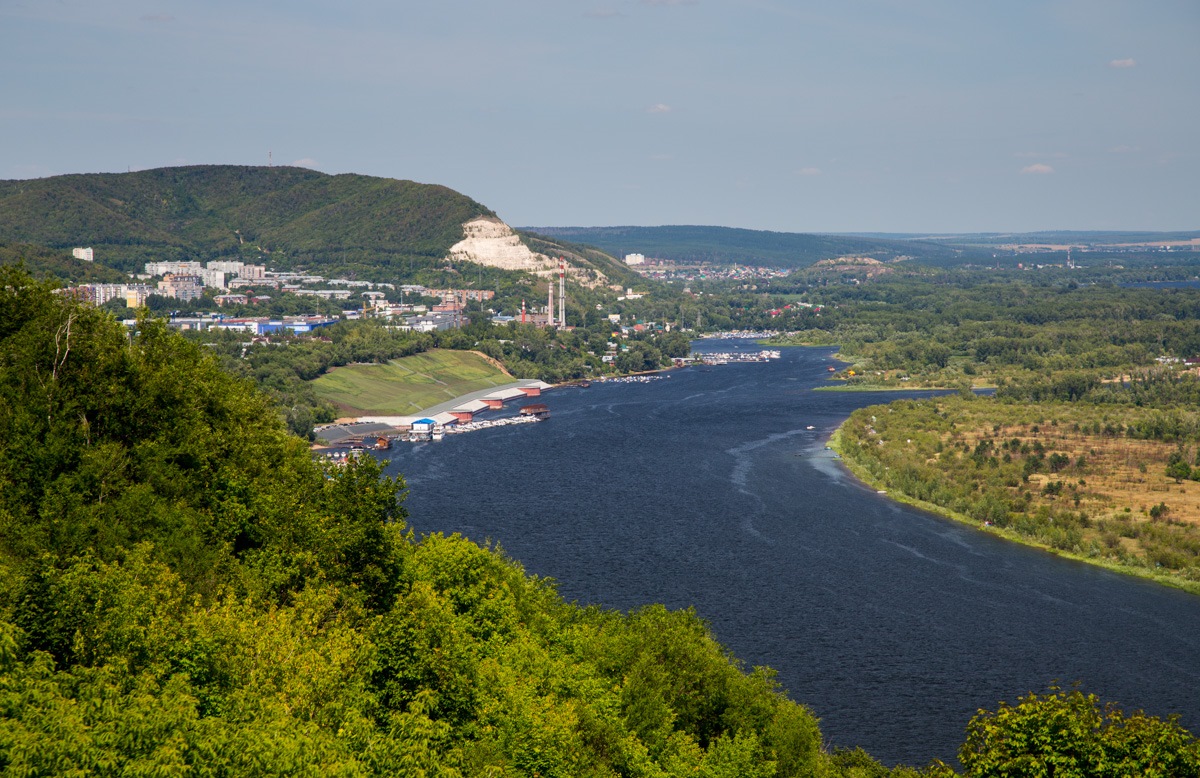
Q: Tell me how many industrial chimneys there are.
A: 3